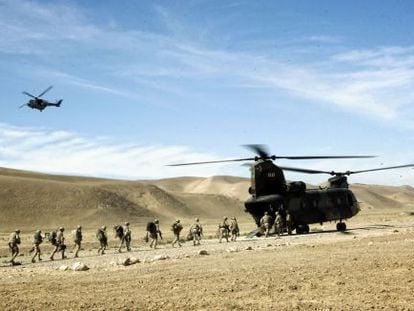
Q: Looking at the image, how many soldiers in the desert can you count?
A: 14